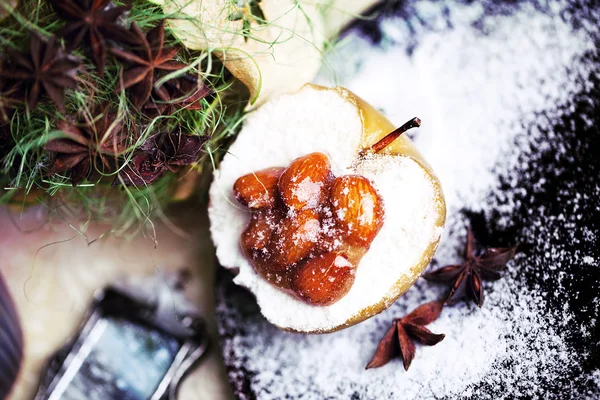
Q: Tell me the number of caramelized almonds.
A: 6